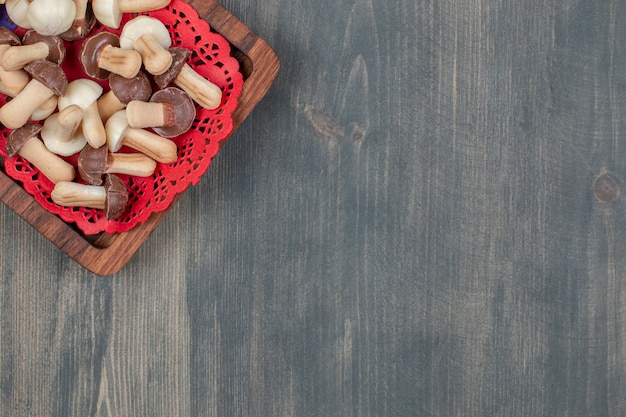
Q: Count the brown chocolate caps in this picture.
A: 11